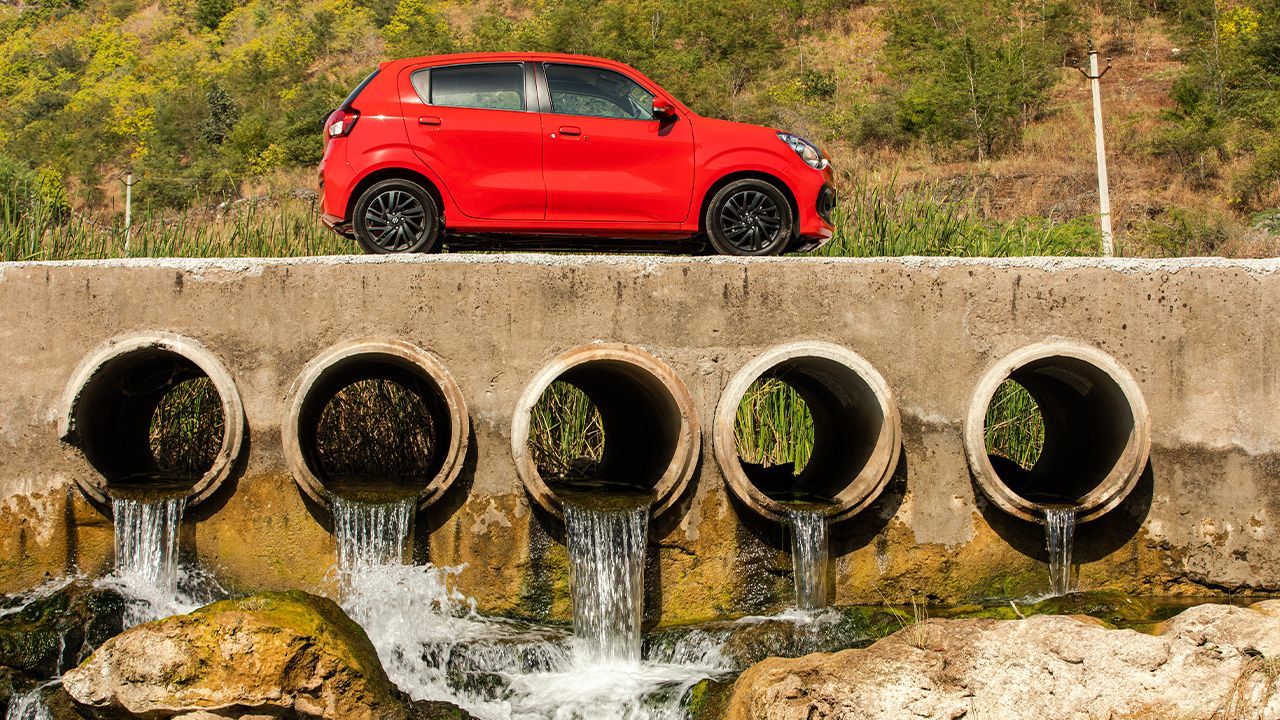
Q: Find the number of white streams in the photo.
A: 5